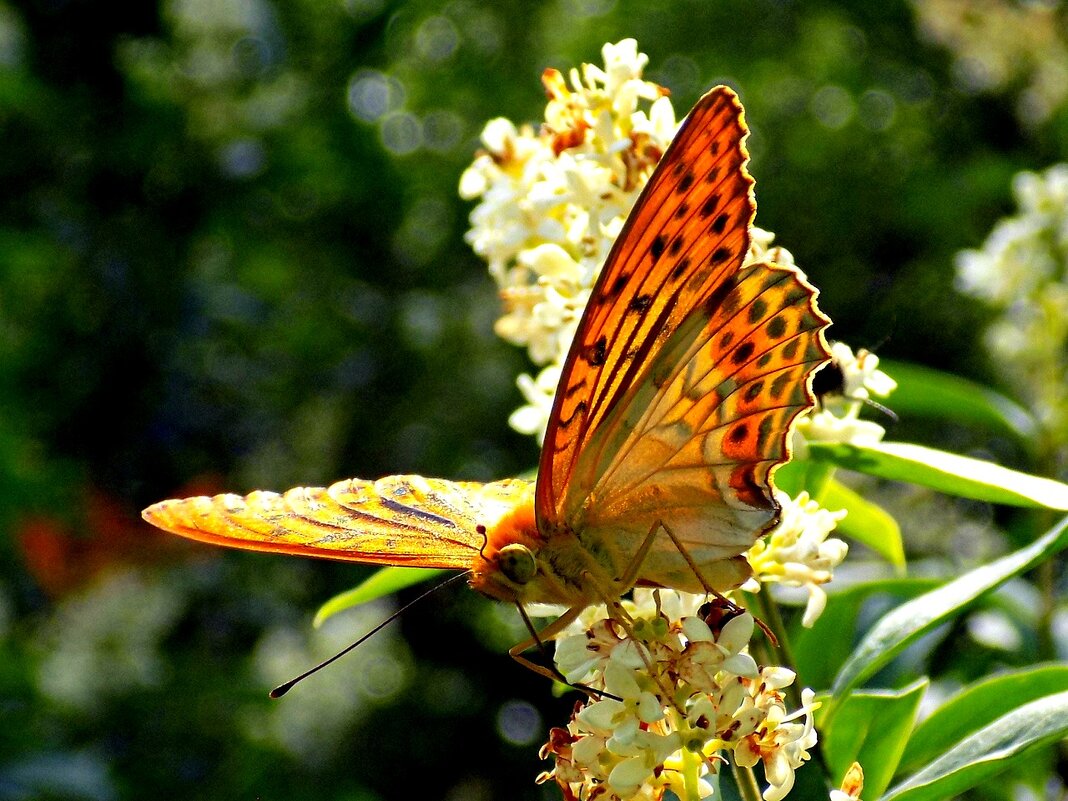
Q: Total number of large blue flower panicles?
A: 0